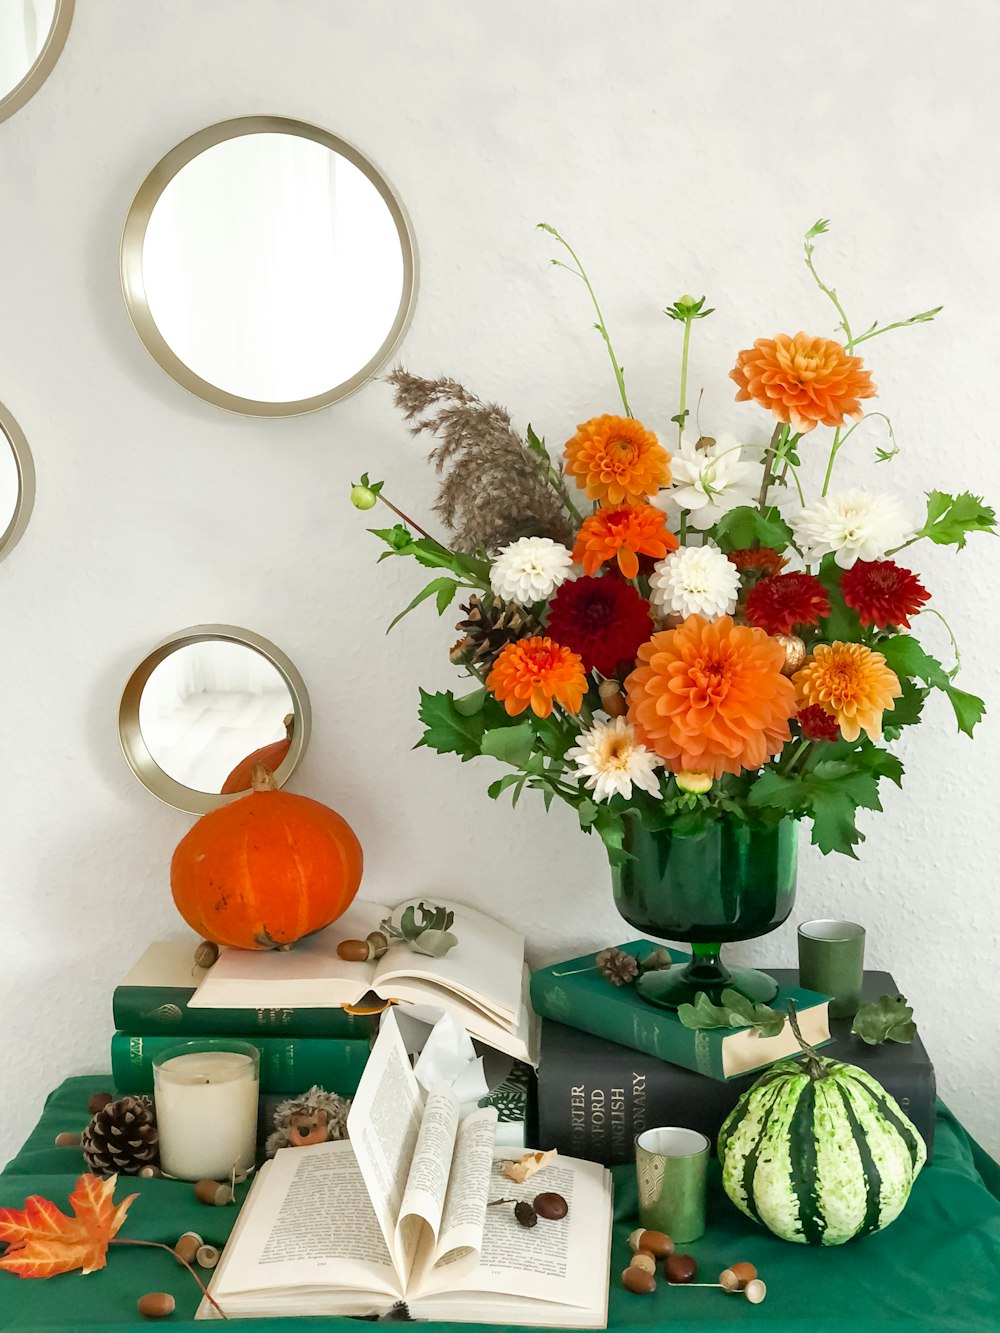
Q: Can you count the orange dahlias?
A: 6